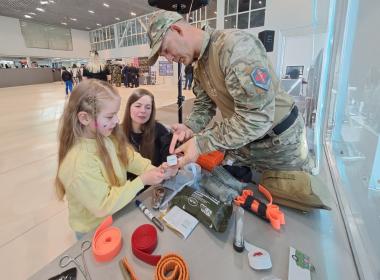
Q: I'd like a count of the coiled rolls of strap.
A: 3